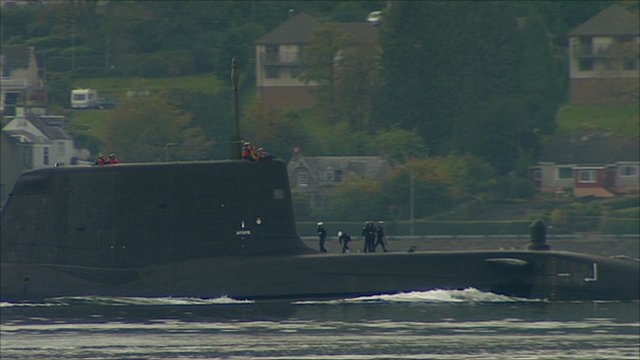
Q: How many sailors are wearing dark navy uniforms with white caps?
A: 5